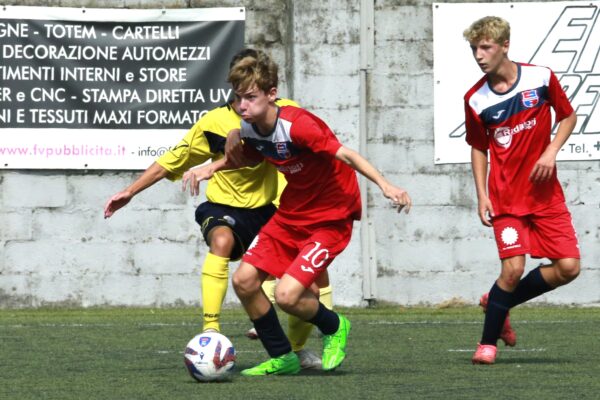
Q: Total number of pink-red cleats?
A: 2